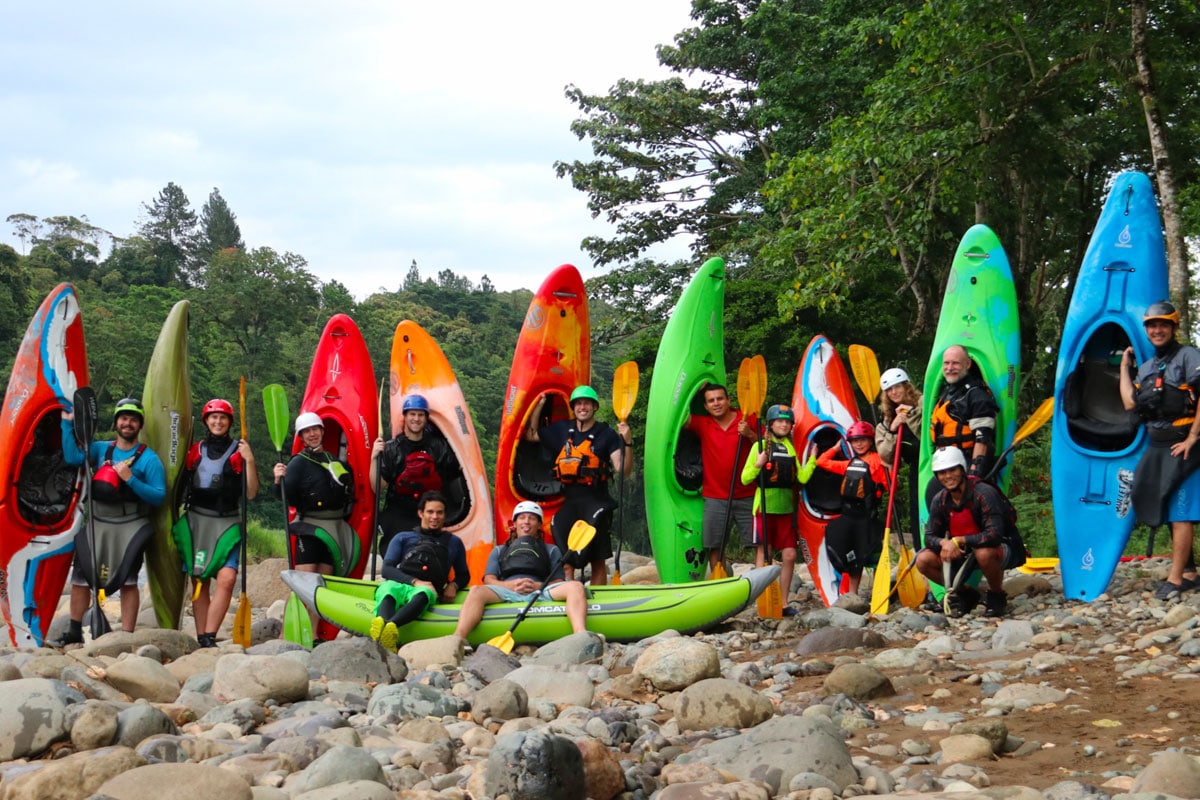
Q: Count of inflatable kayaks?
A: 1